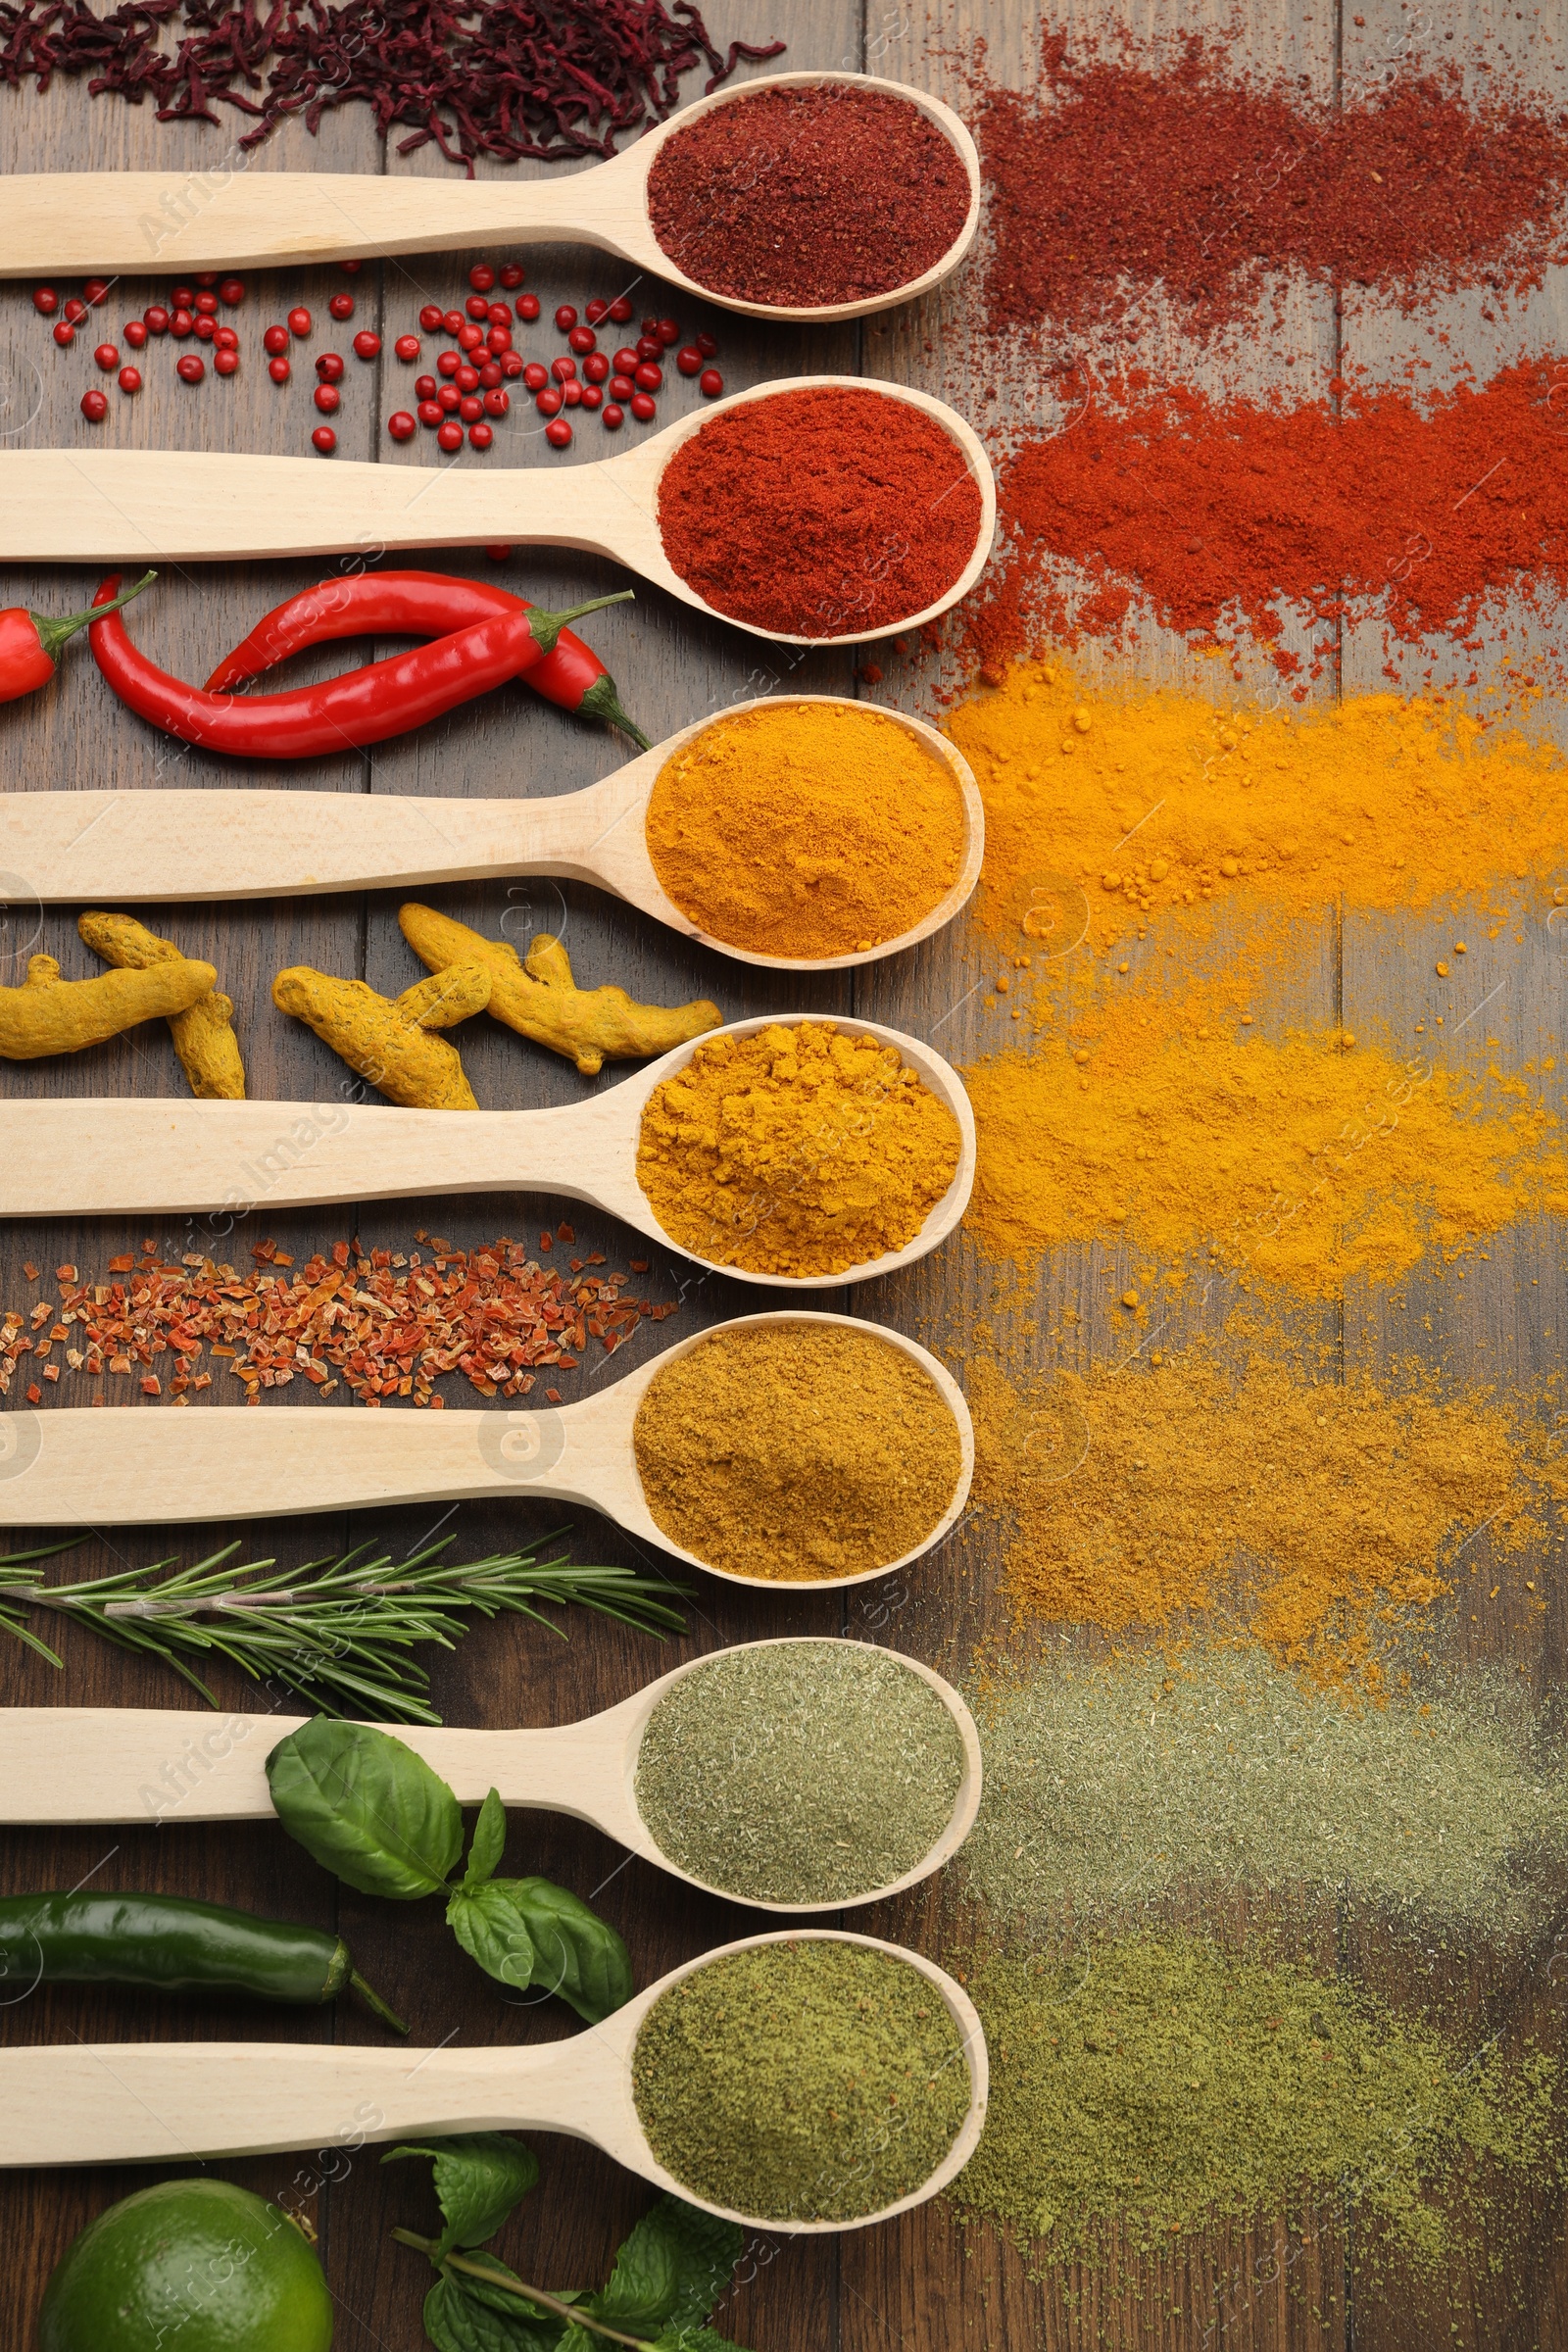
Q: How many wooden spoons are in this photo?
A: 7